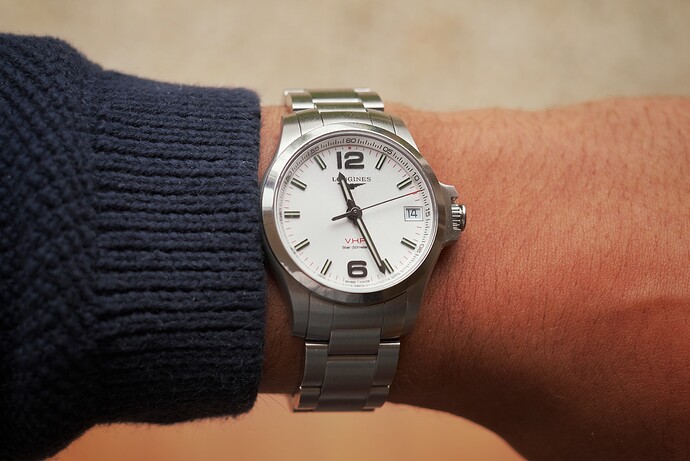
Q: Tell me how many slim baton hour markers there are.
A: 9